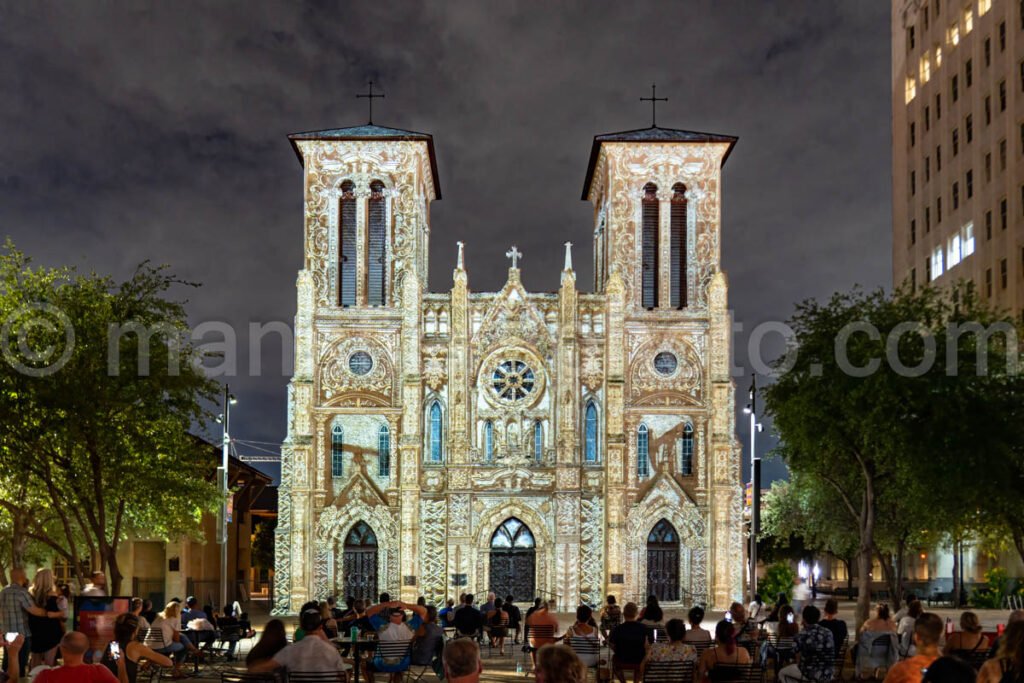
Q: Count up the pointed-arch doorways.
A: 3